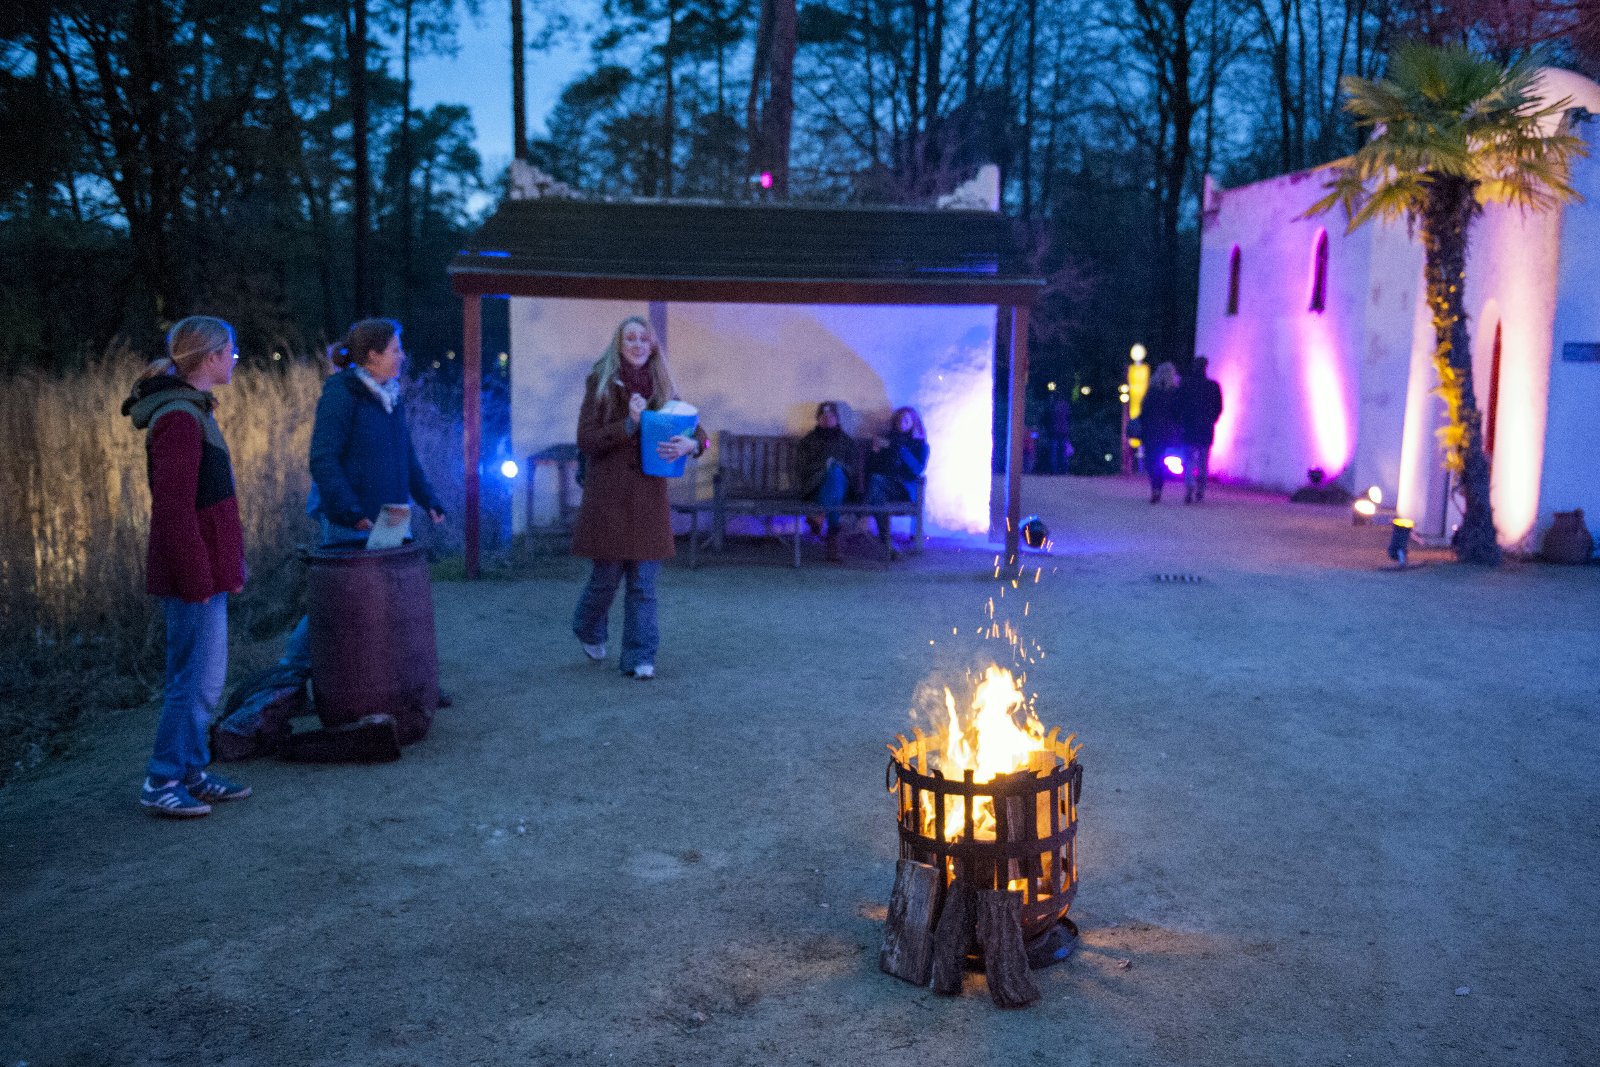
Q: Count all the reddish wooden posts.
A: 2